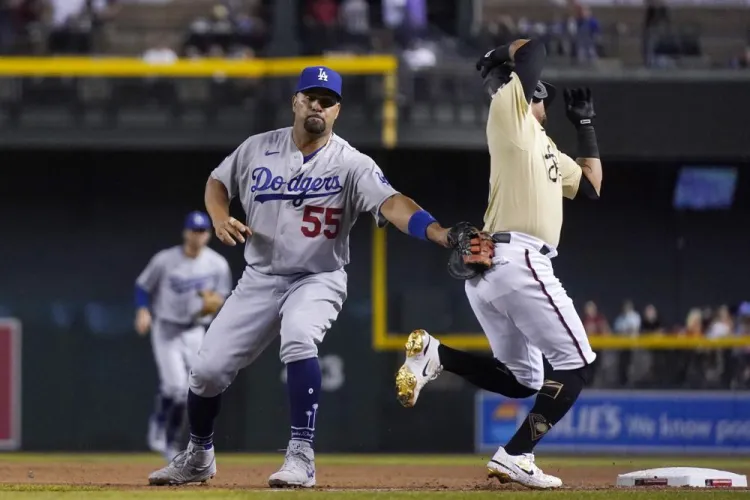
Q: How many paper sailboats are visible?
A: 0